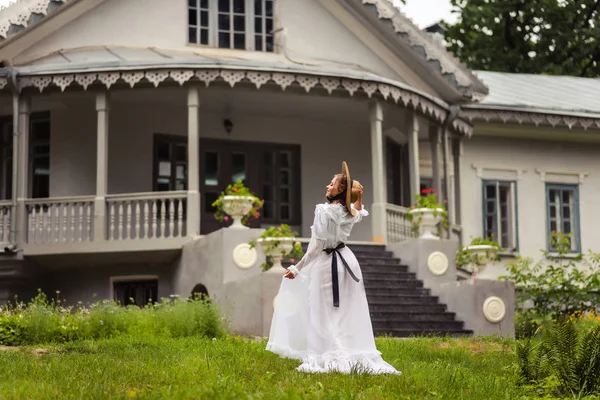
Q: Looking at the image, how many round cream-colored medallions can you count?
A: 3